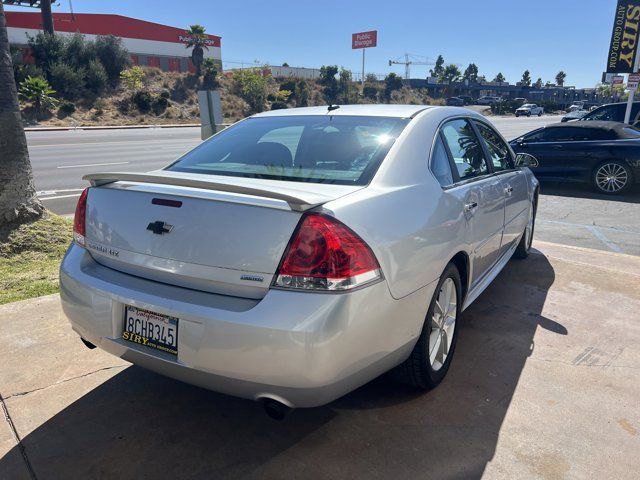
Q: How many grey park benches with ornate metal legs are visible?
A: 0